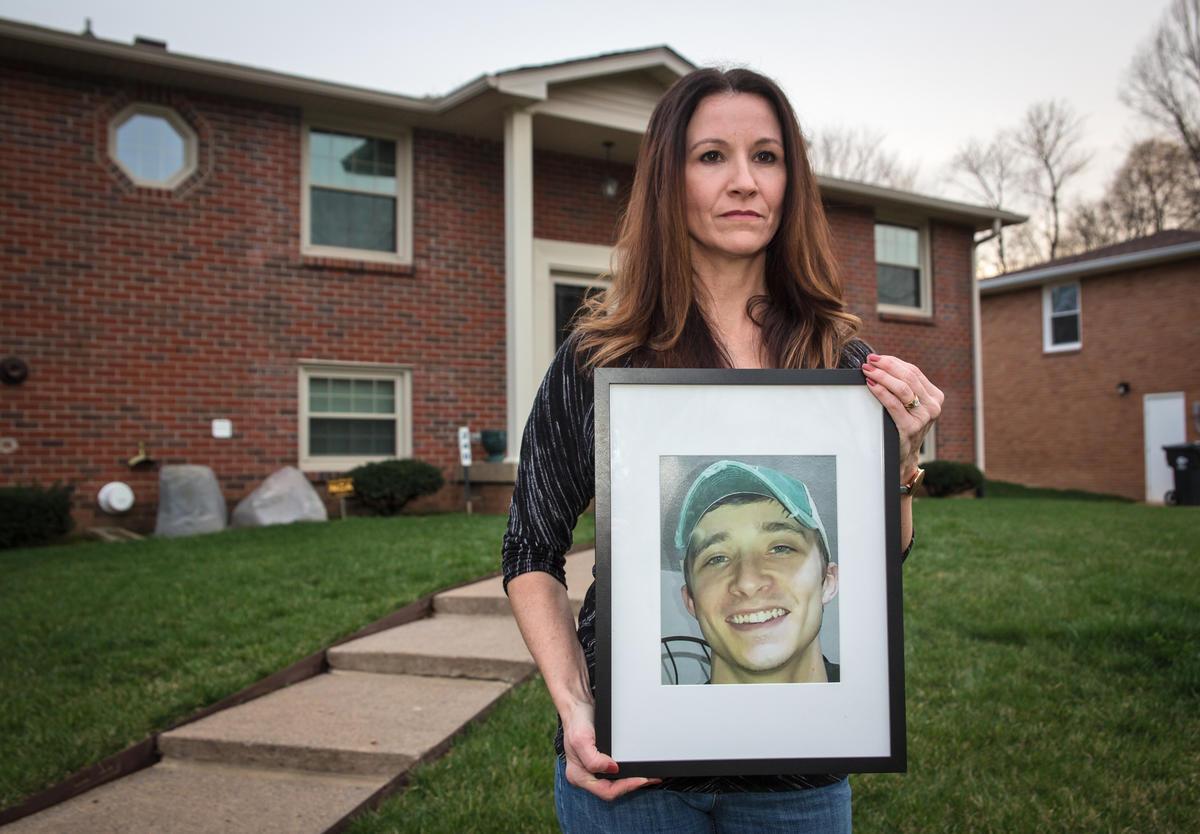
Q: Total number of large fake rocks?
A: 2